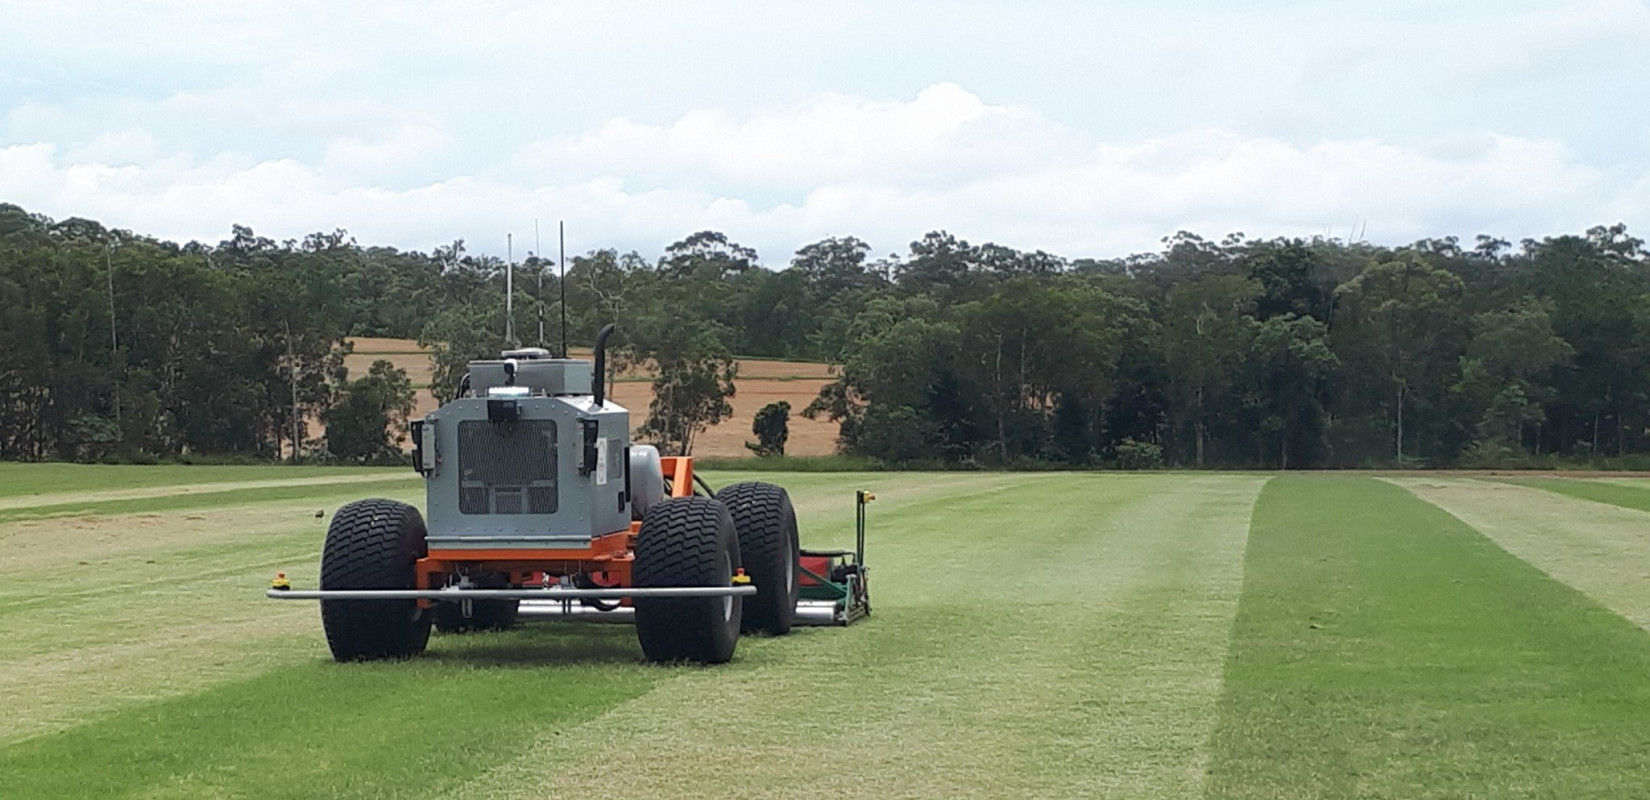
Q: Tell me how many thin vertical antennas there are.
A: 3